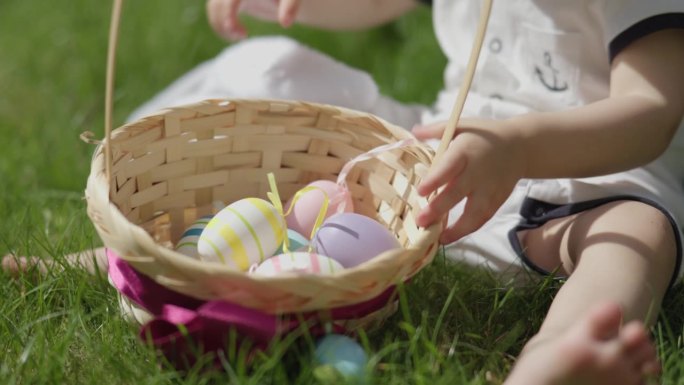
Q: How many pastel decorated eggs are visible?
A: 7